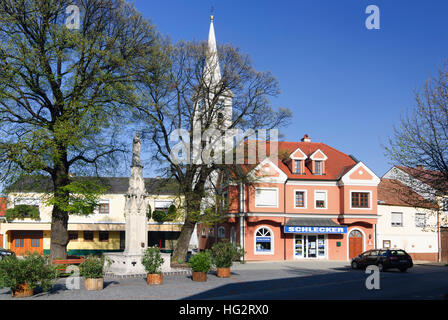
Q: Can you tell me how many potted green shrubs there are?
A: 5